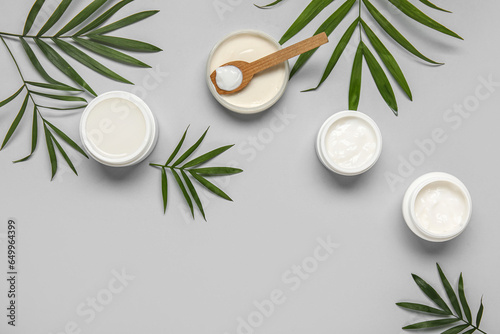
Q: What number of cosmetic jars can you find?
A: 4